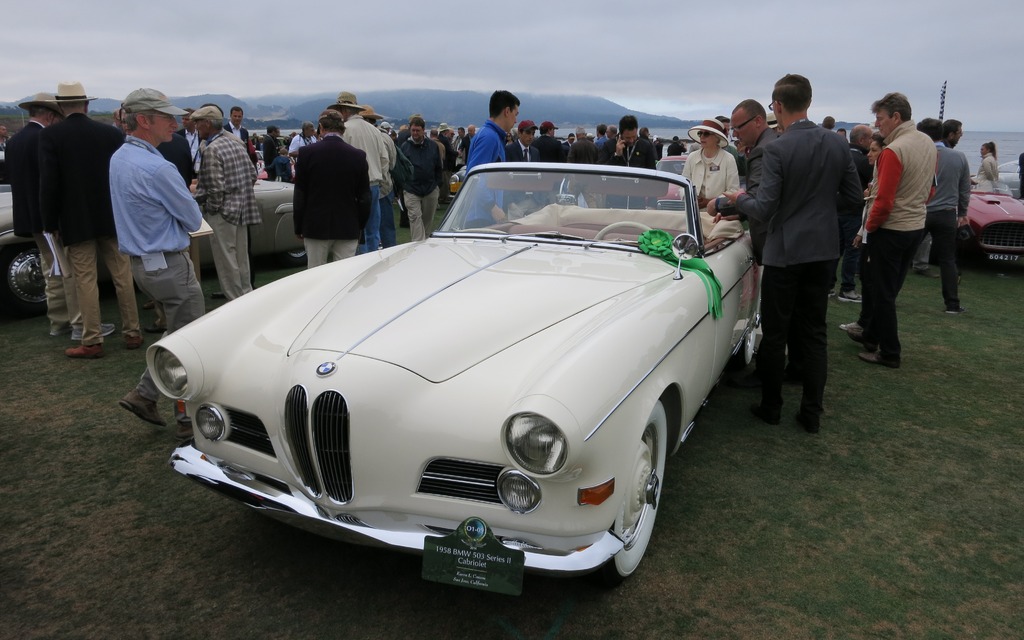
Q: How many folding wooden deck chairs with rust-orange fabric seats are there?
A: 0